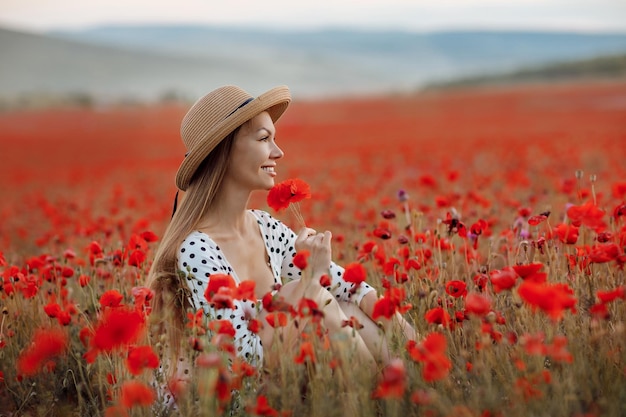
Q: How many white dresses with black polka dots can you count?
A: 1